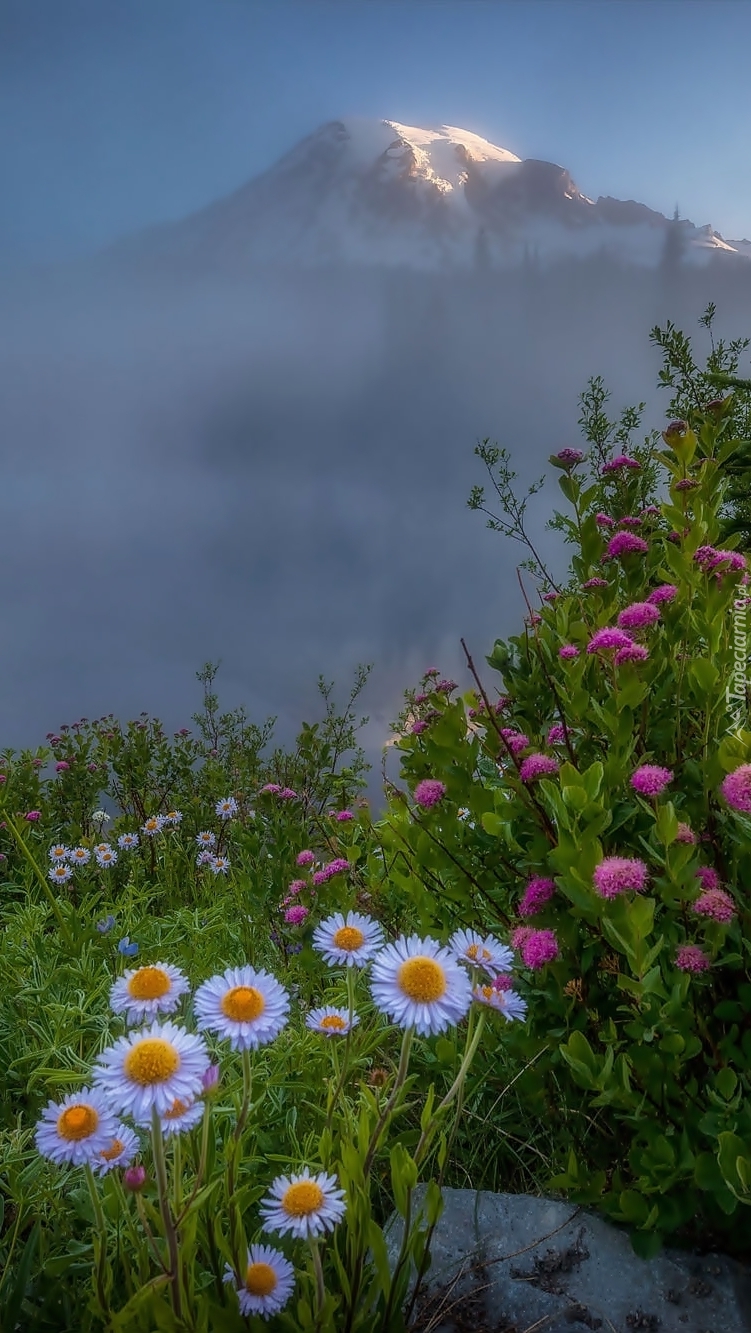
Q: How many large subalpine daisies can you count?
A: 13